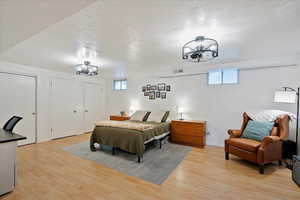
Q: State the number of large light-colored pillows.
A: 2